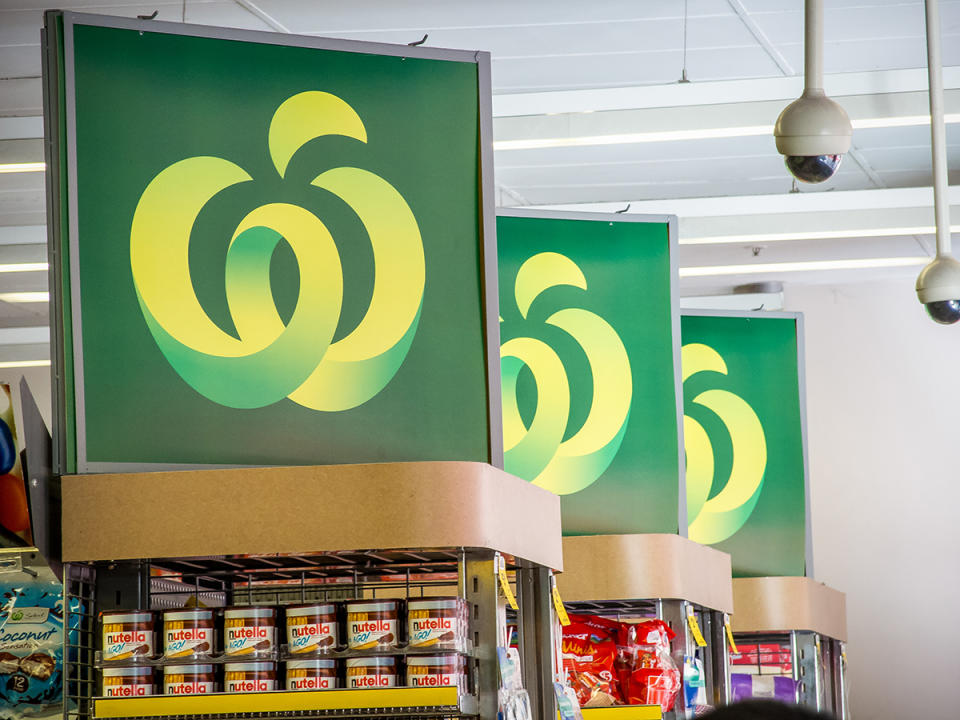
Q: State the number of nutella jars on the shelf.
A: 12